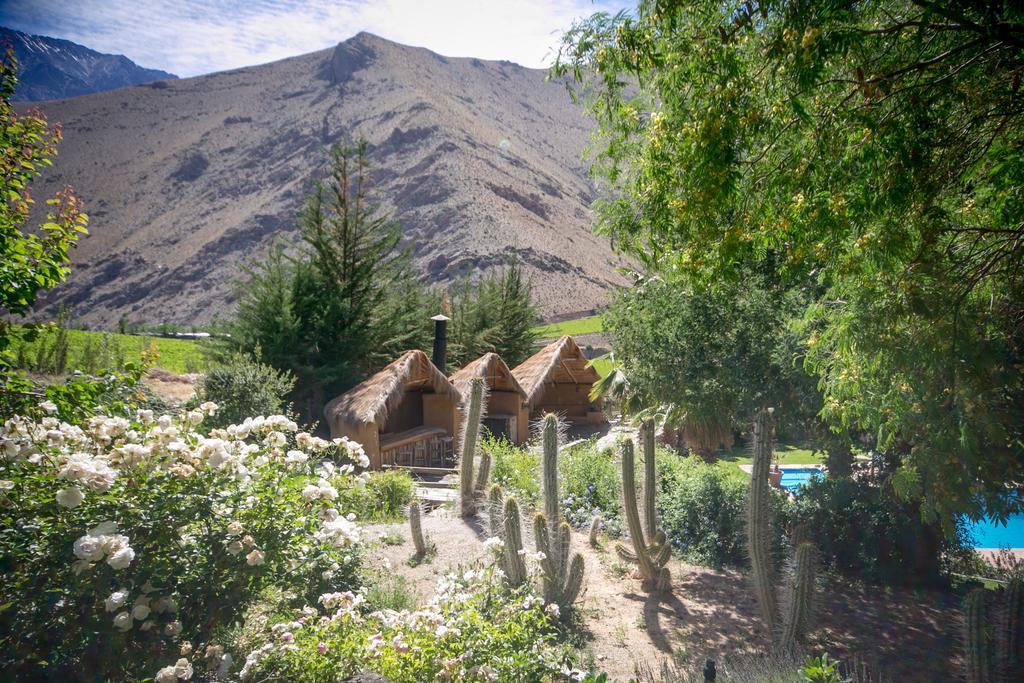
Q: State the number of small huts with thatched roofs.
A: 3